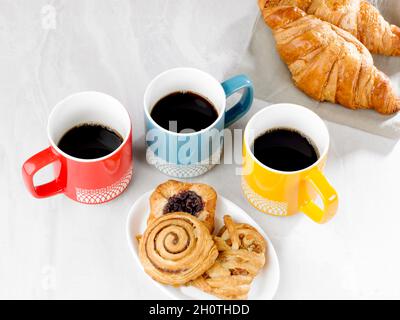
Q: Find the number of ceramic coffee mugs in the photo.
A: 3